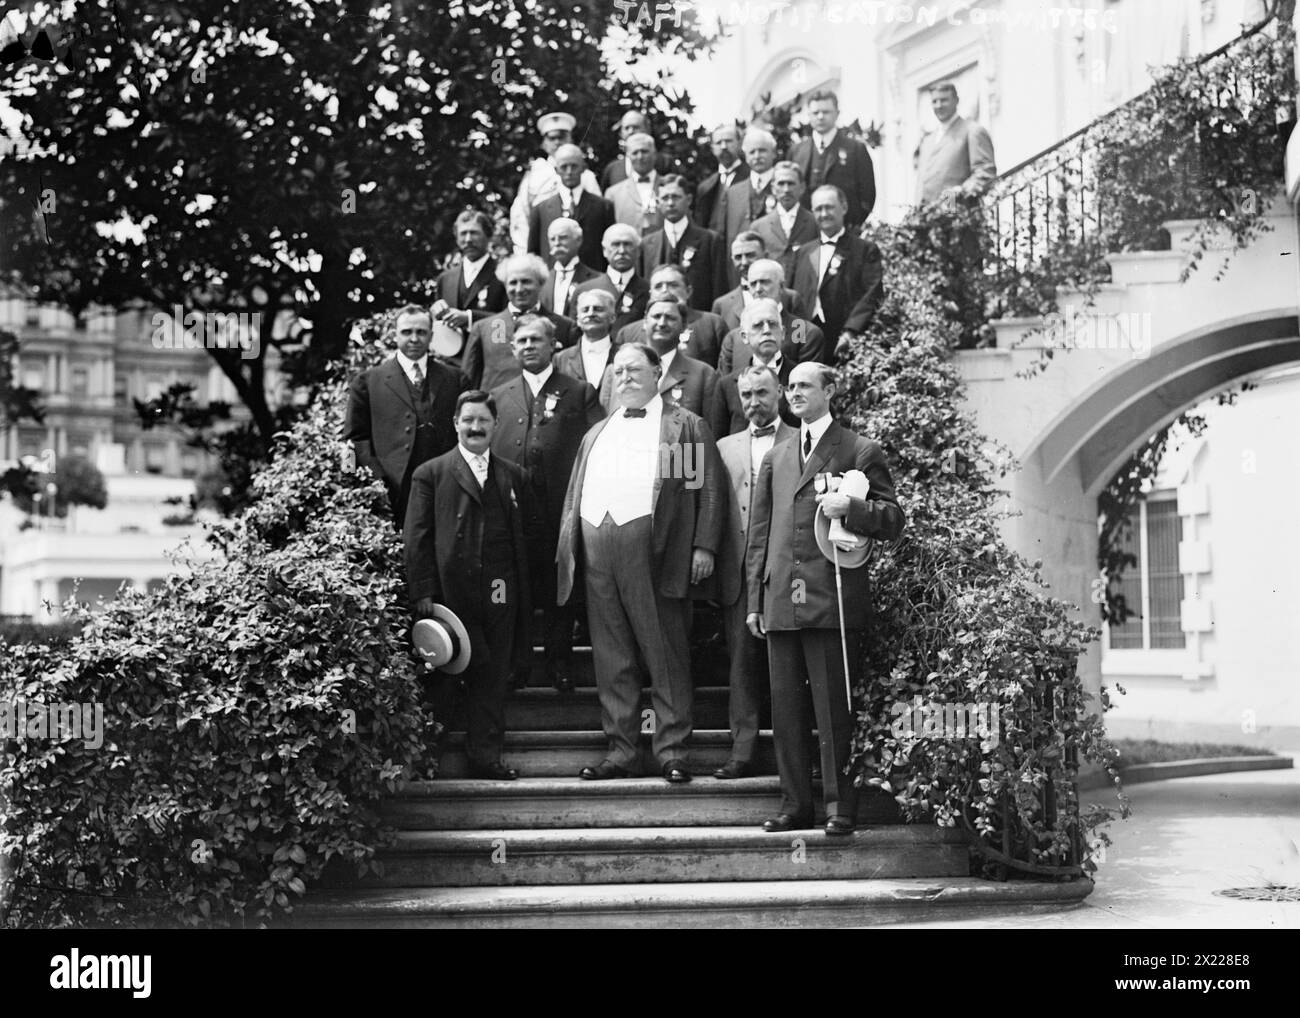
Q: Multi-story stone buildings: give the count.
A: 2